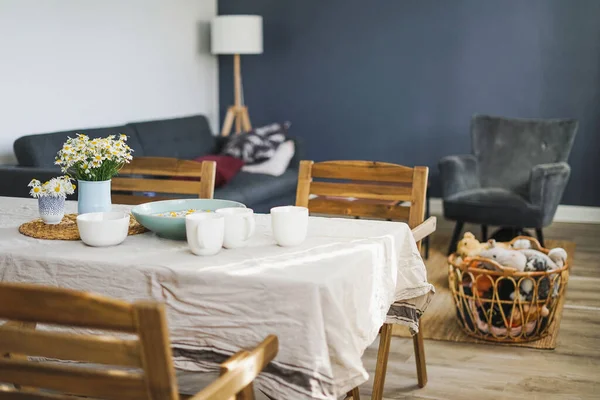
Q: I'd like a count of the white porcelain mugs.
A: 3